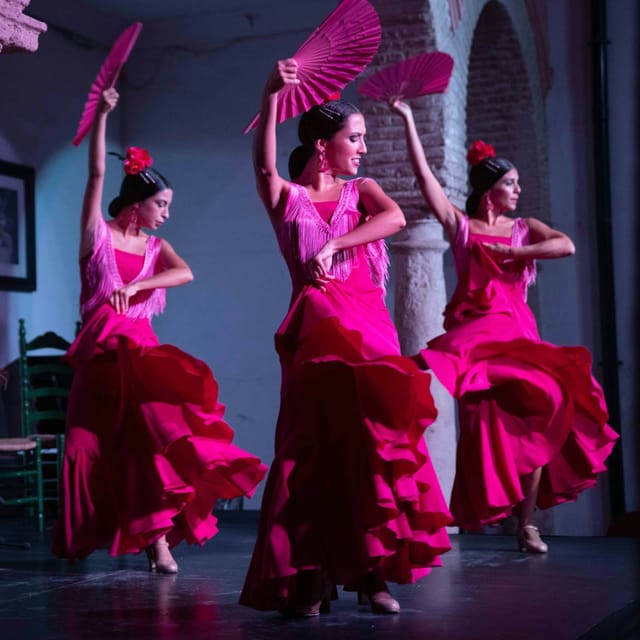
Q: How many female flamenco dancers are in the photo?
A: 3